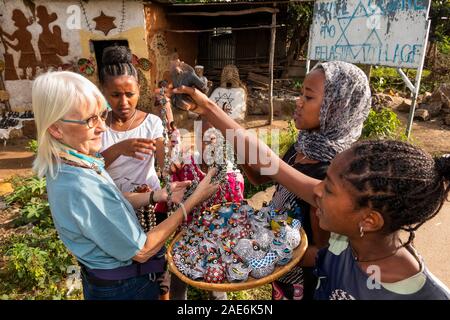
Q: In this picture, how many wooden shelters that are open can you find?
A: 1